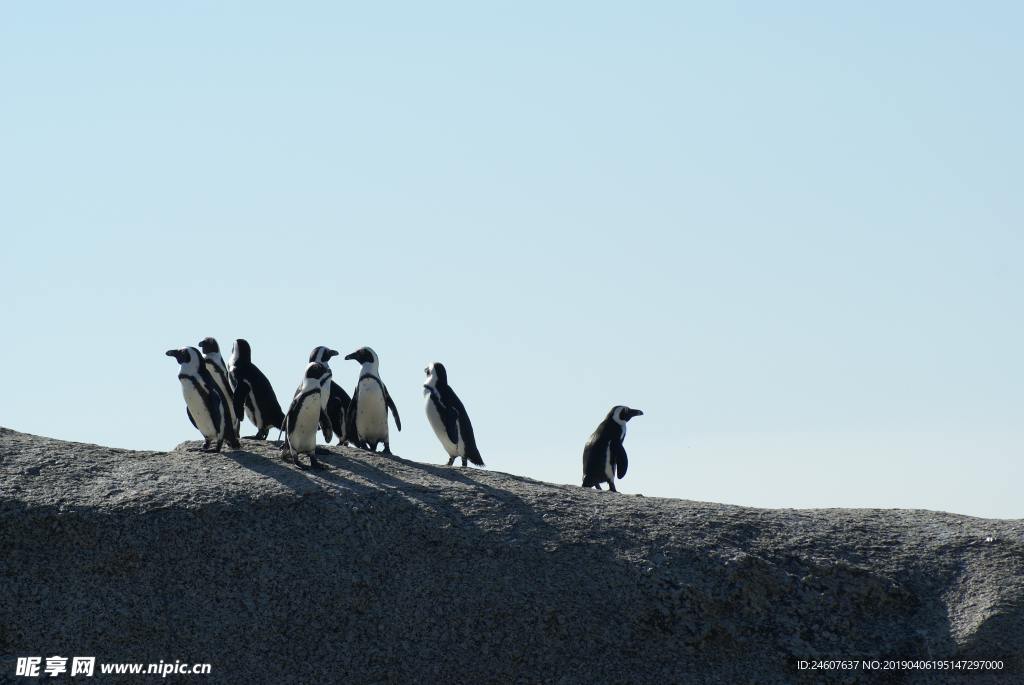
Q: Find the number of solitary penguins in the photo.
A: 1